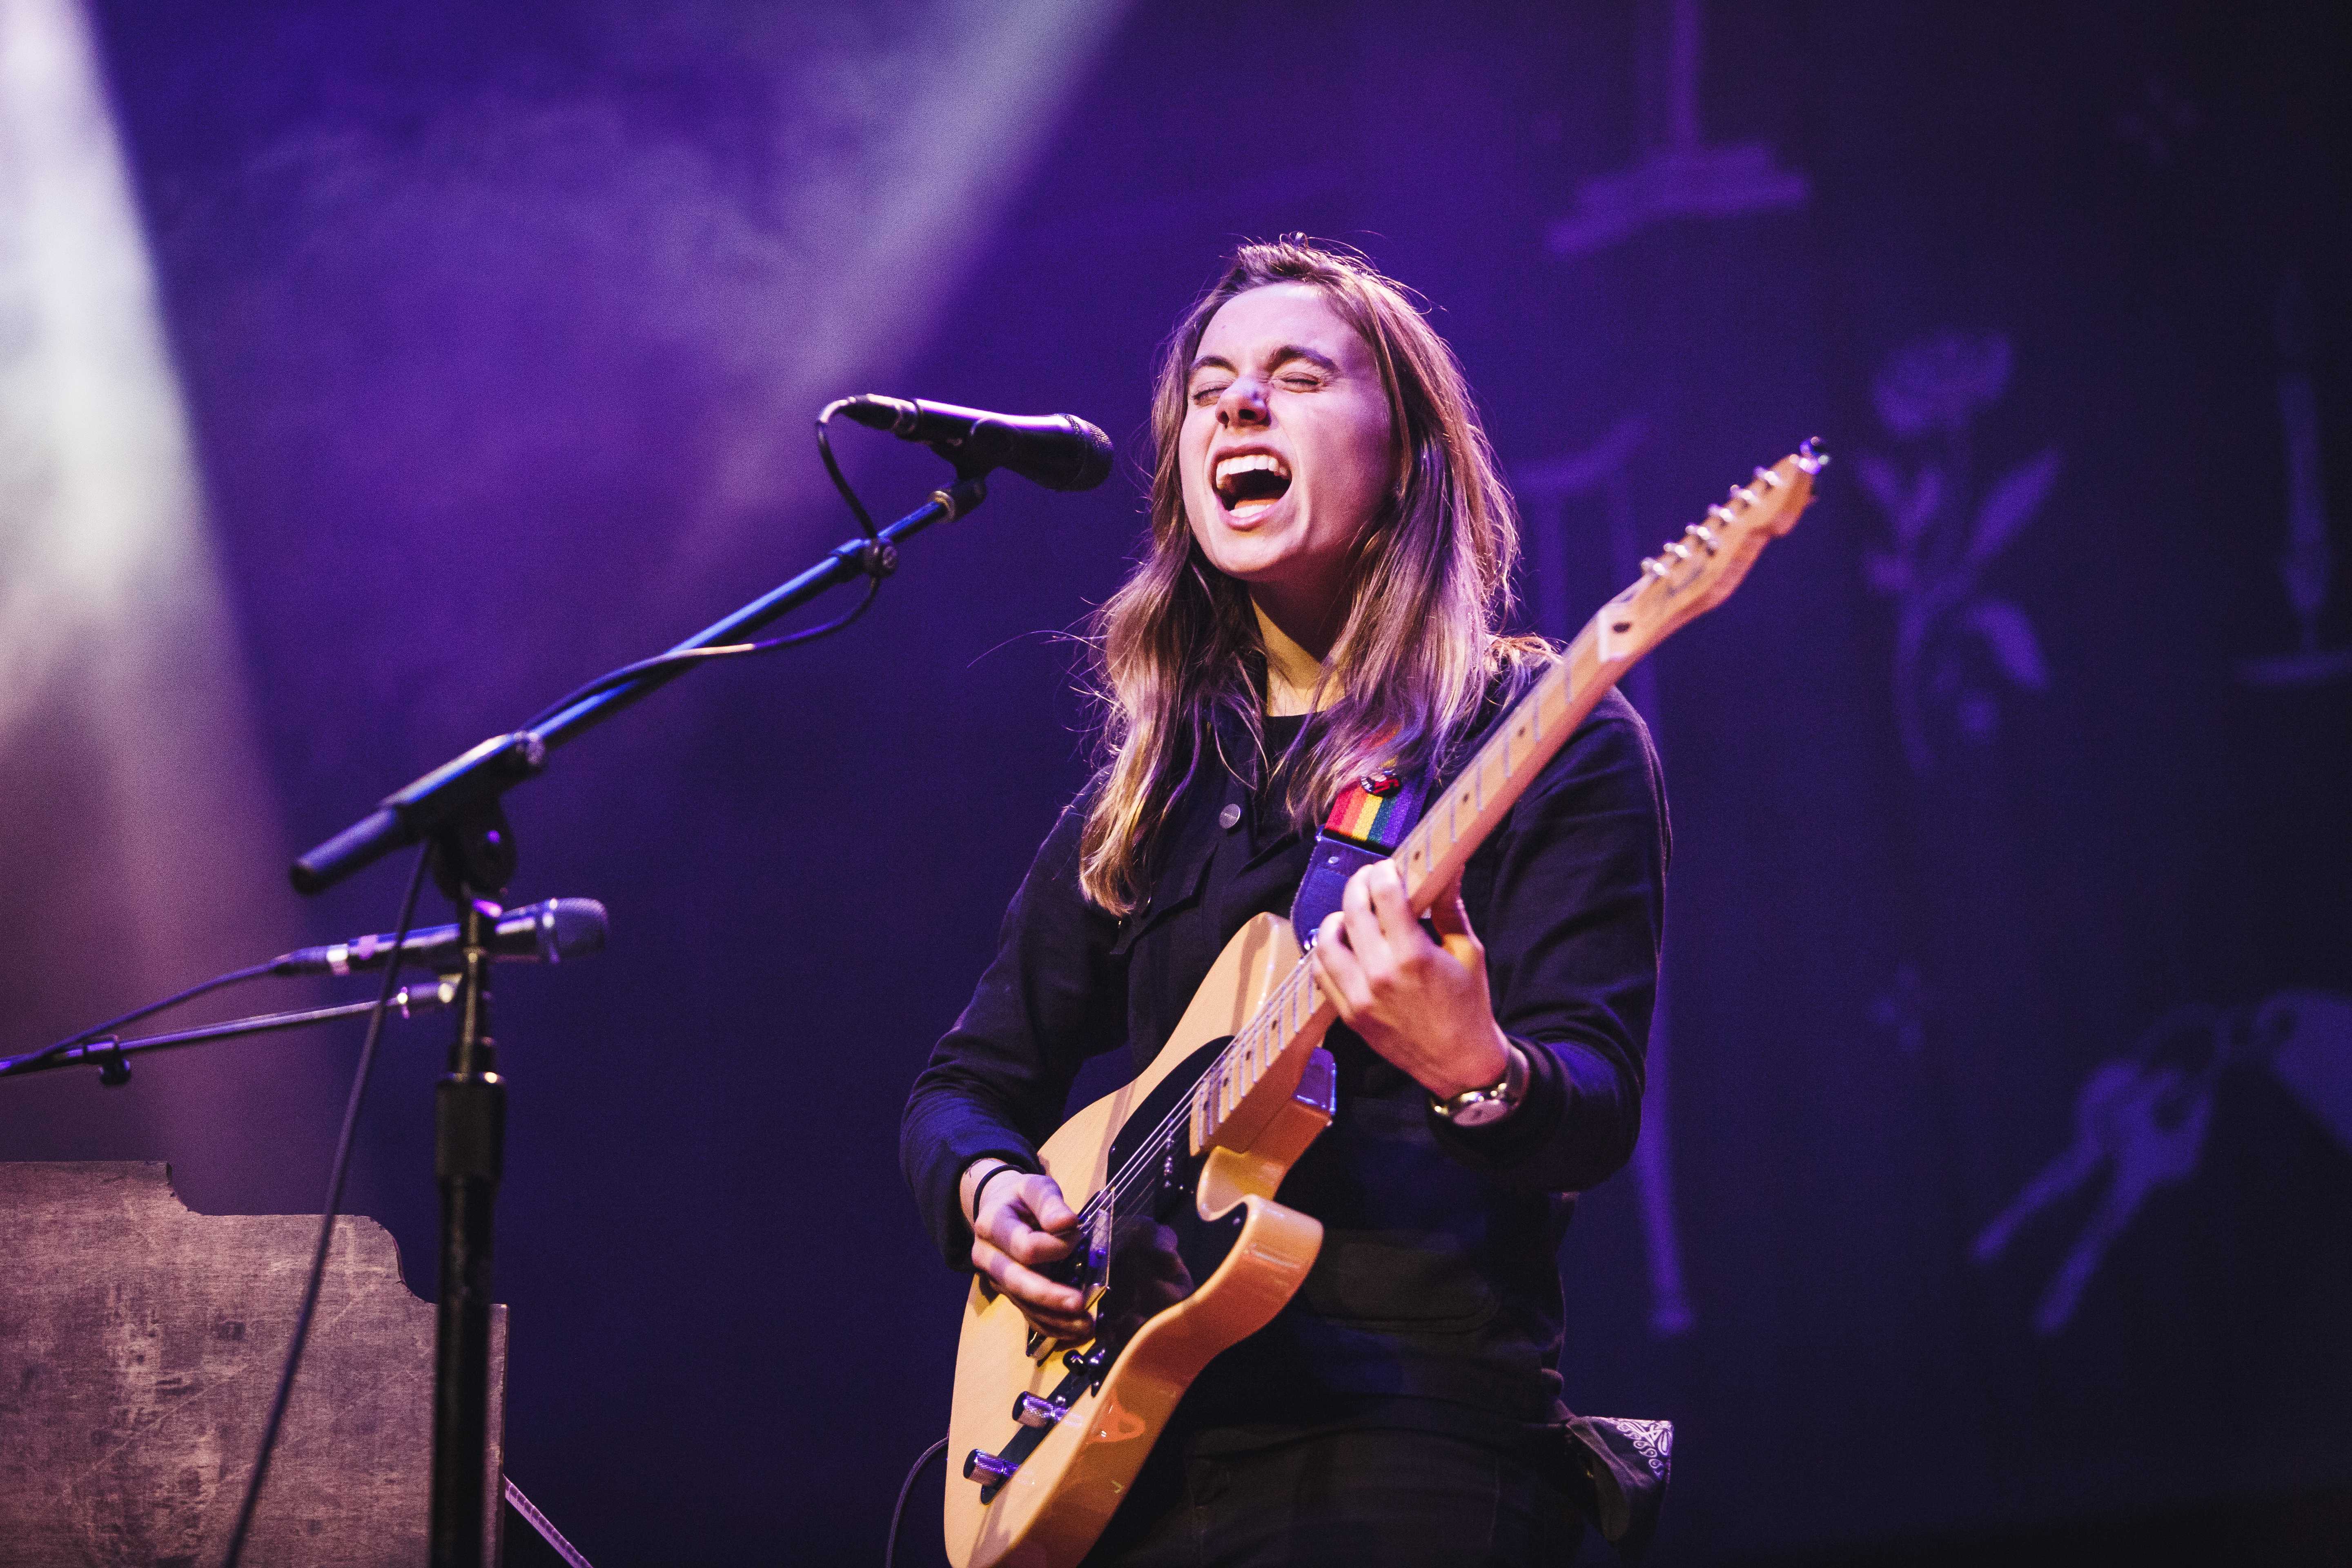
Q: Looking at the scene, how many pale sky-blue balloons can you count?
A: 0